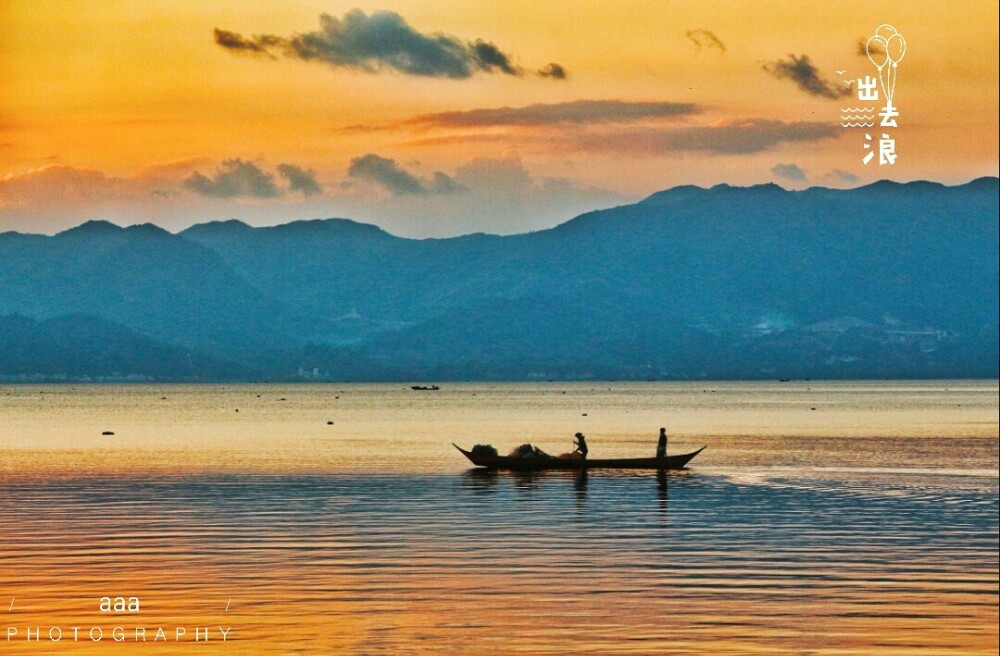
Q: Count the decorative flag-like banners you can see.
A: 0